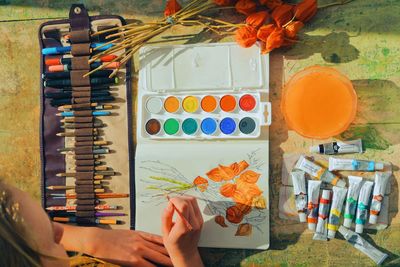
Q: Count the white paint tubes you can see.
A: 11